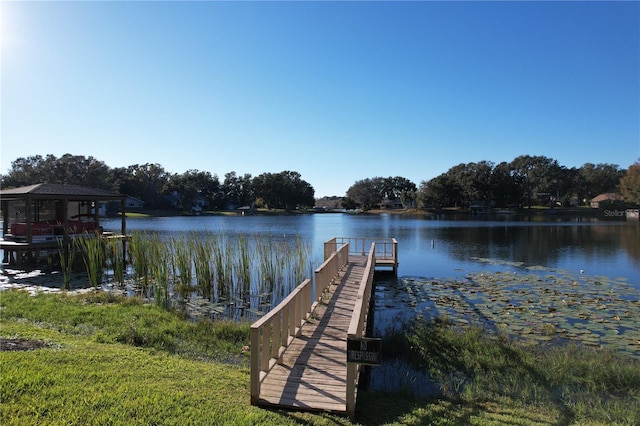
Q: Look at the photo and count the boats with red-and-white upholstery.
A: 1